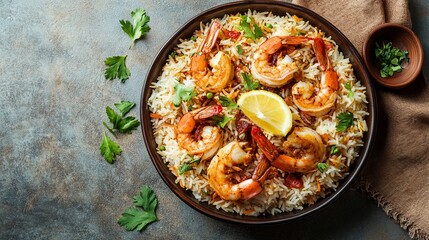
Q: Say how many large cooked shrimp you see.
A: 6